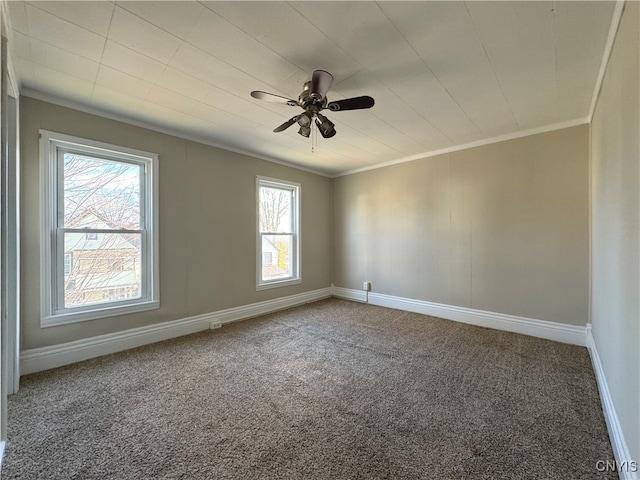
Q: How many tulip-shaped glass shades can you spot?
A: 3